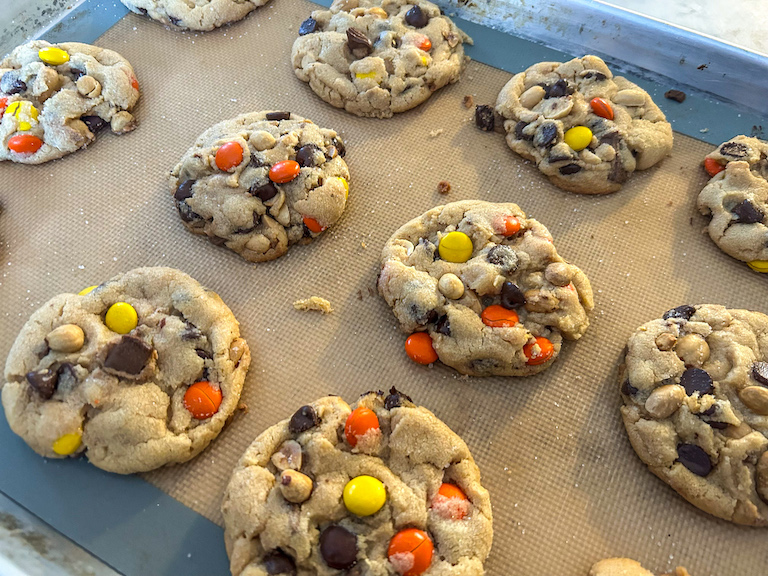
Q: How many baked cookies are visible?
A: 11